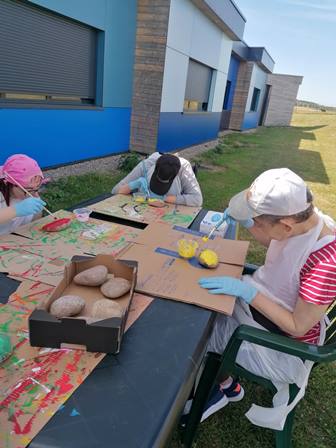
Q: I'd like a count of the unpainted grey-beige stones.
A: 4